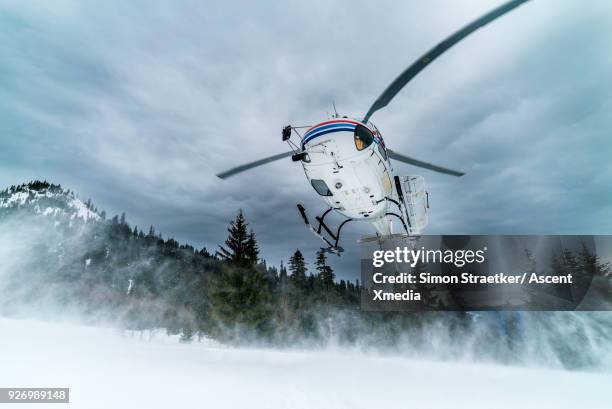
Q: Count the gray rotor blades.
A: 3